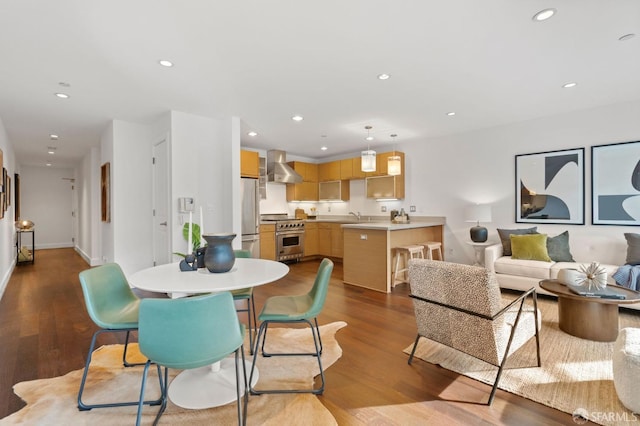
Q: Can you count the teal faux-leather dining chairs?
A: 4